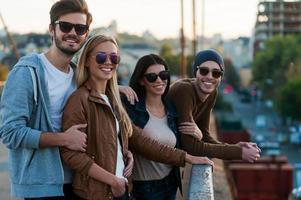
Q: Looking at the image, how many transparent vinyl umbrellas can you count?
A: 0